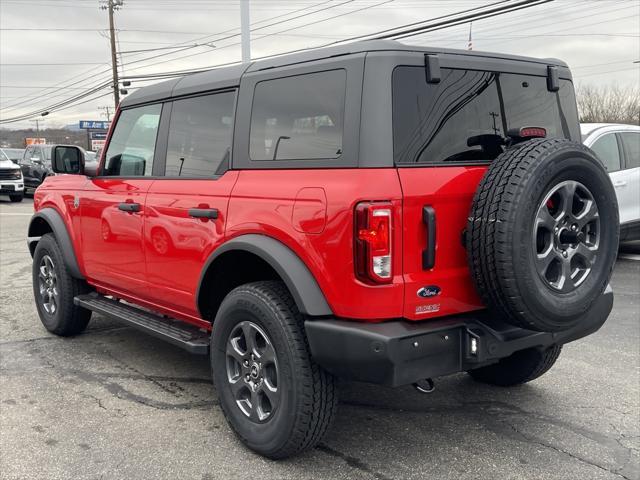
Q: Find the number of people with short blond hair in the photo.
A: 0